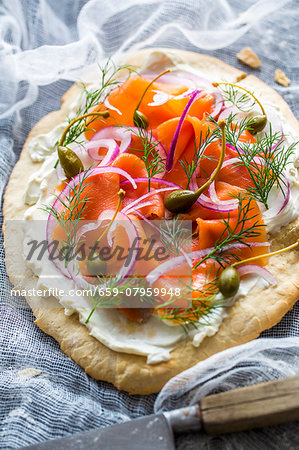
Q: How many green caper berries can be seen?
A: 6